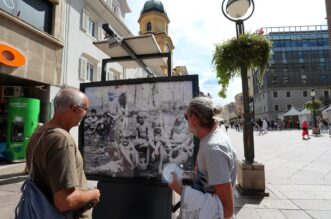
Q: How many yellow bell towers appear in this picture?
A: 1